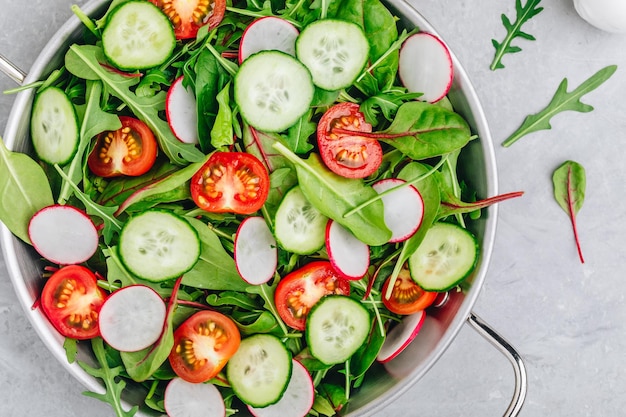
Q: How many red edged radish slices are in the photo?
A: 11